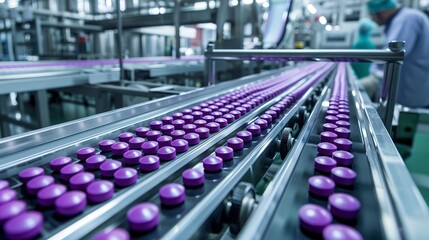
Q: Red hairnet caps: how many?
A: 0